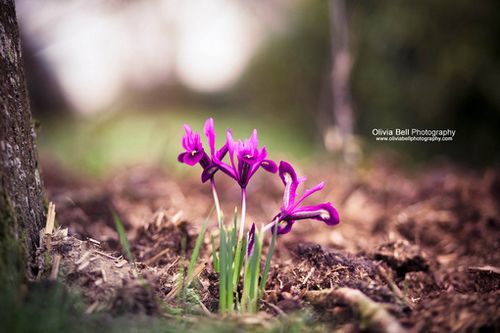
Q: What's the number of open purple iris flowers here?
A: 3